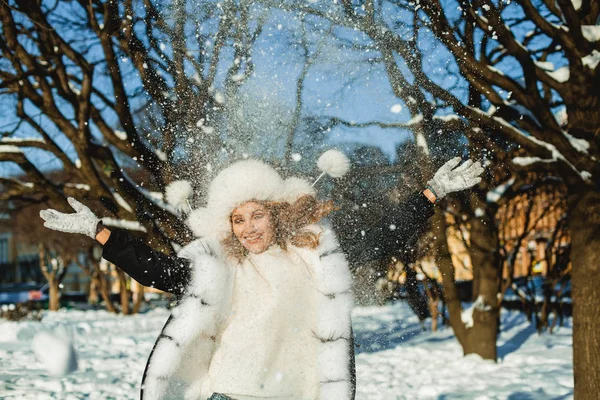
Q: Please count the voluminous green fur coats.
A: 0